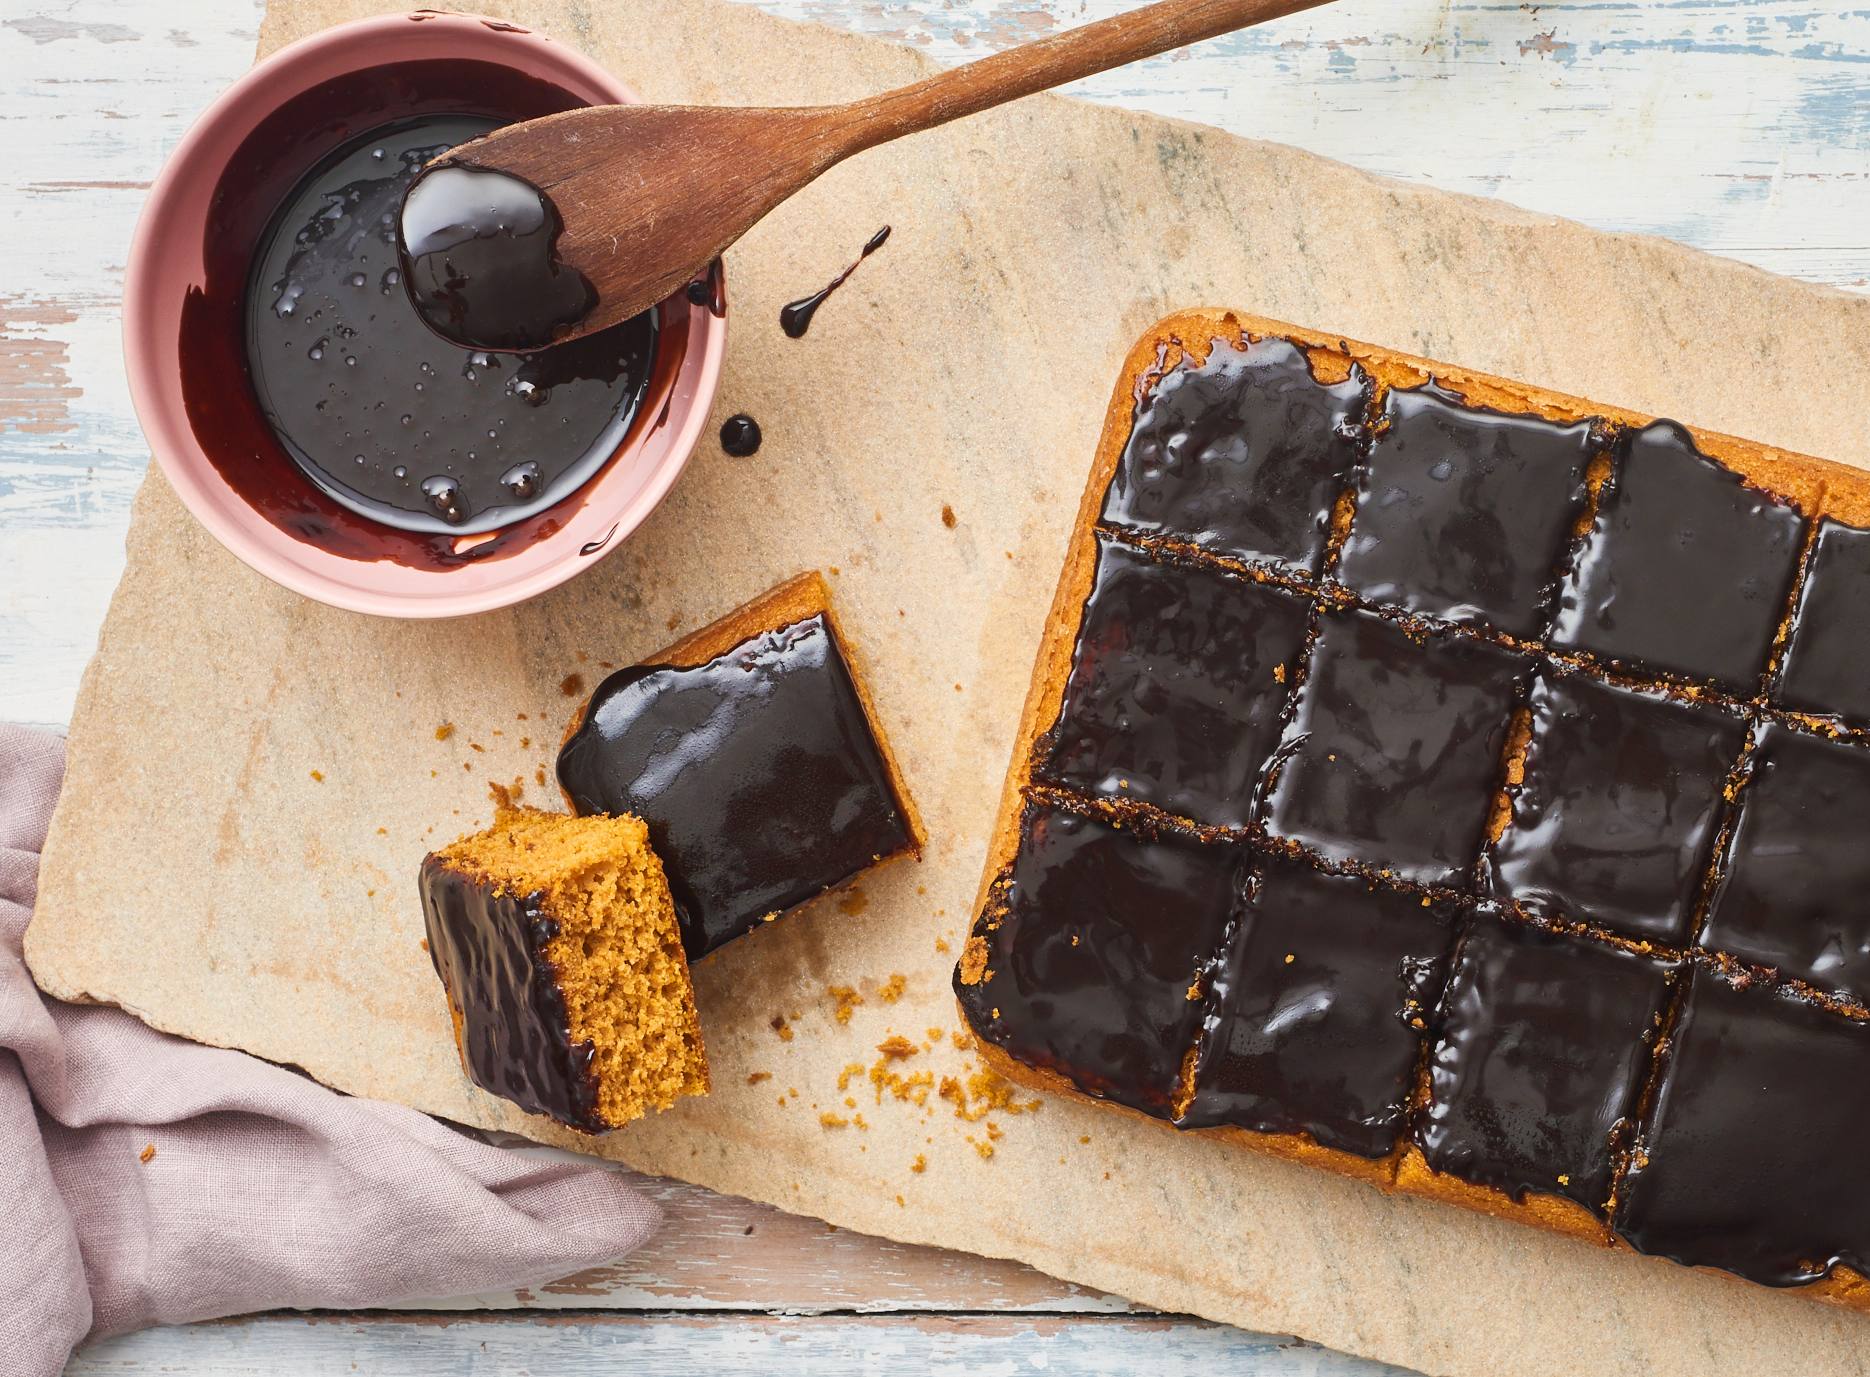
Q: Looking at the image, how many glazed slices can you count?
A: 14